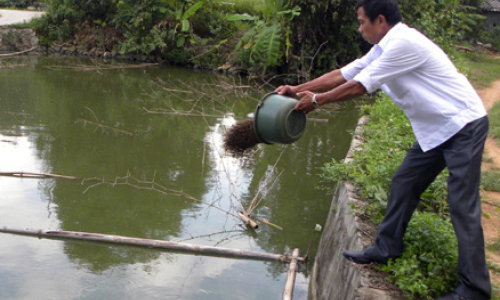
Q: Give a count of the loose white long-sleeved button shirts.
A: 1